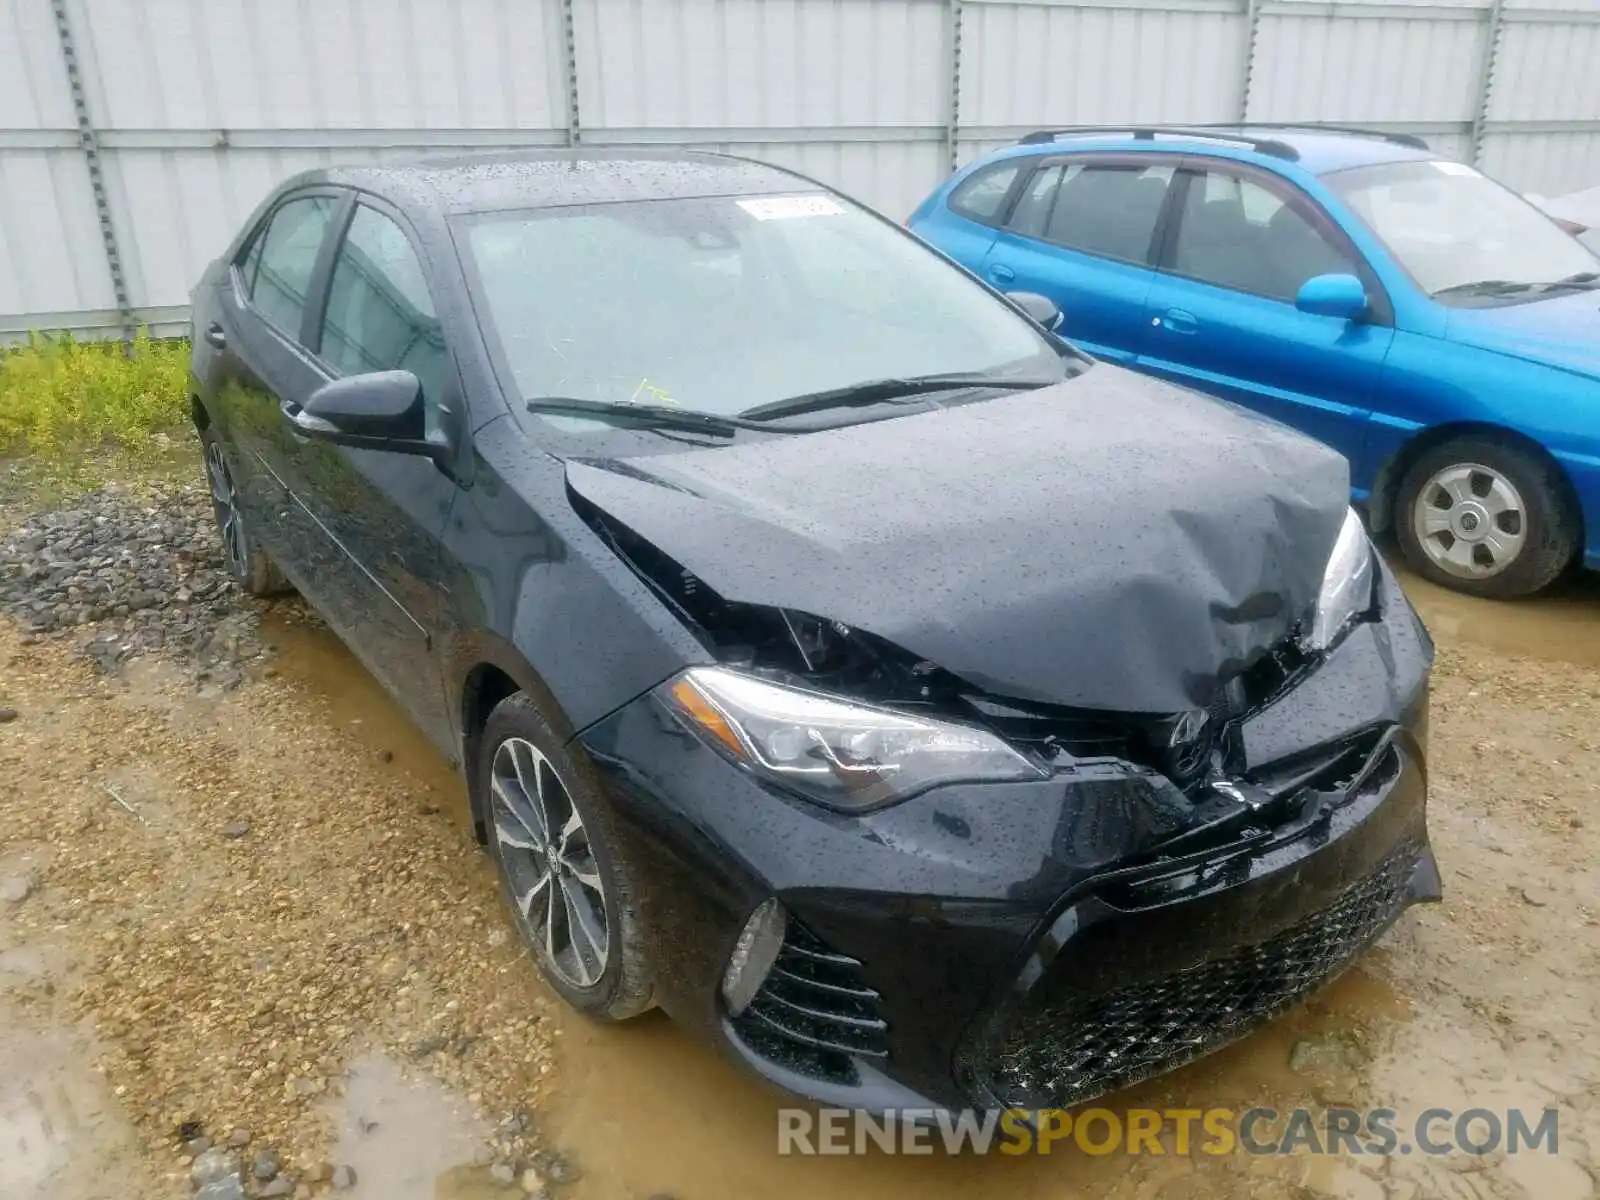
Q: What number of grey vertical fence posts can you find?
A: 5